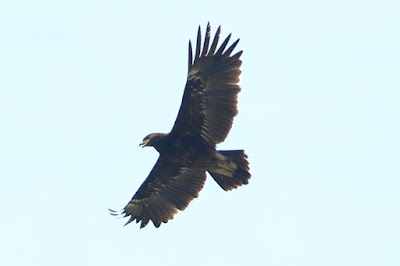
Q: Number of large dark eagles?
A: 1